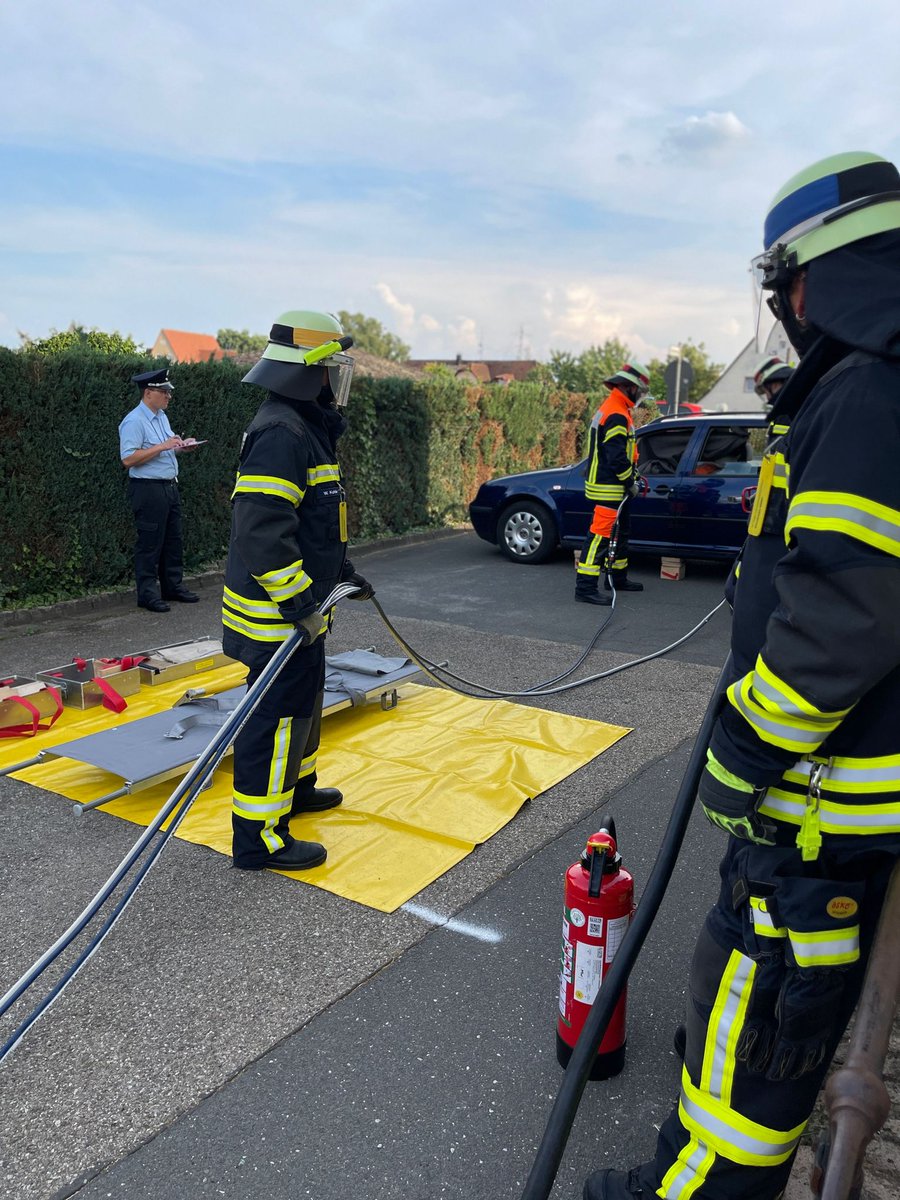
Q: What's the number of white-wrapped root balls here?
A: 0